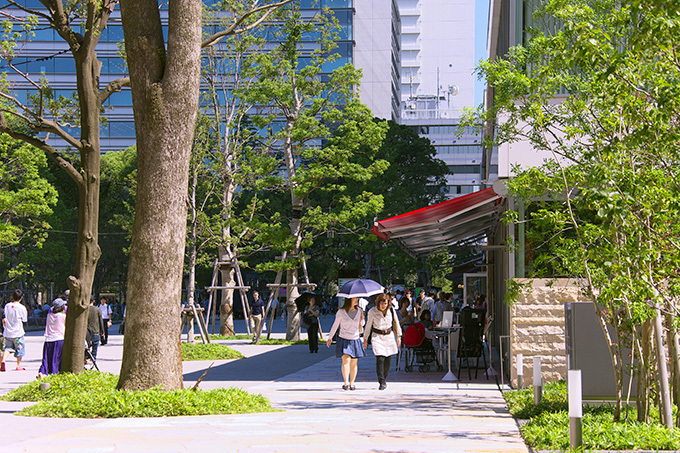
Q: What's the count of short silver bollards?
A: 3